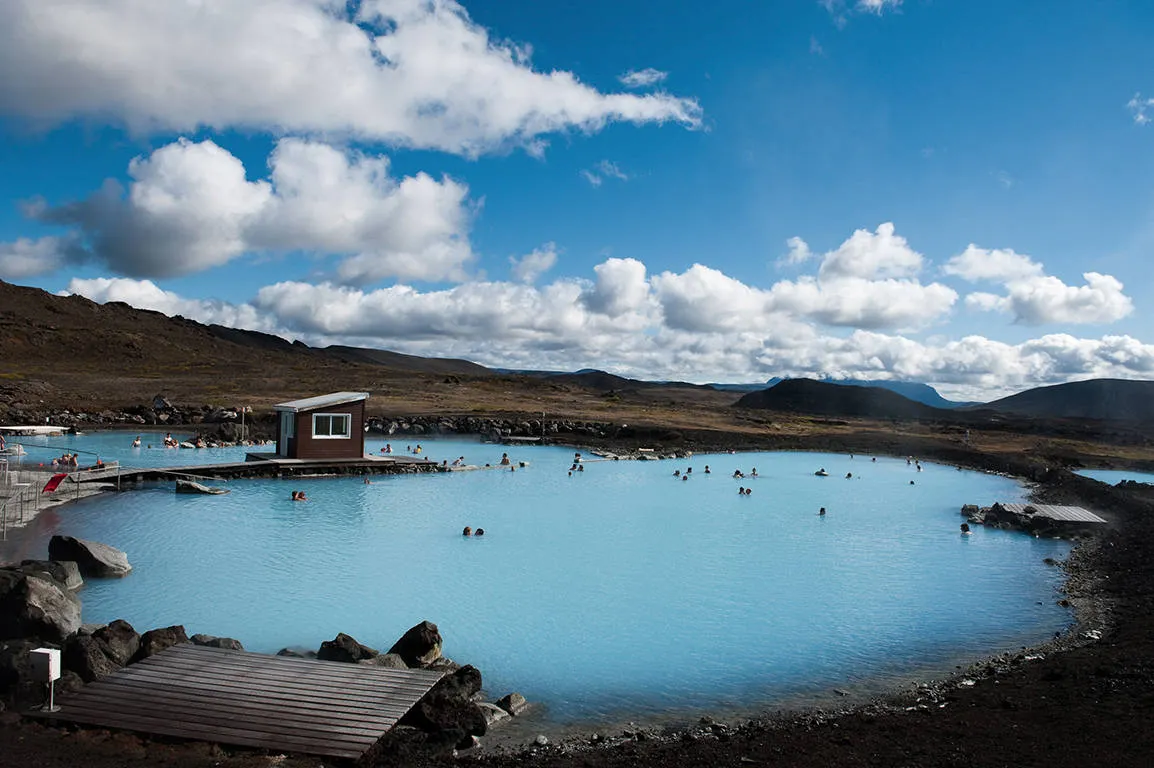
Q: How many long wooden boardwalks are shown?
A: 1